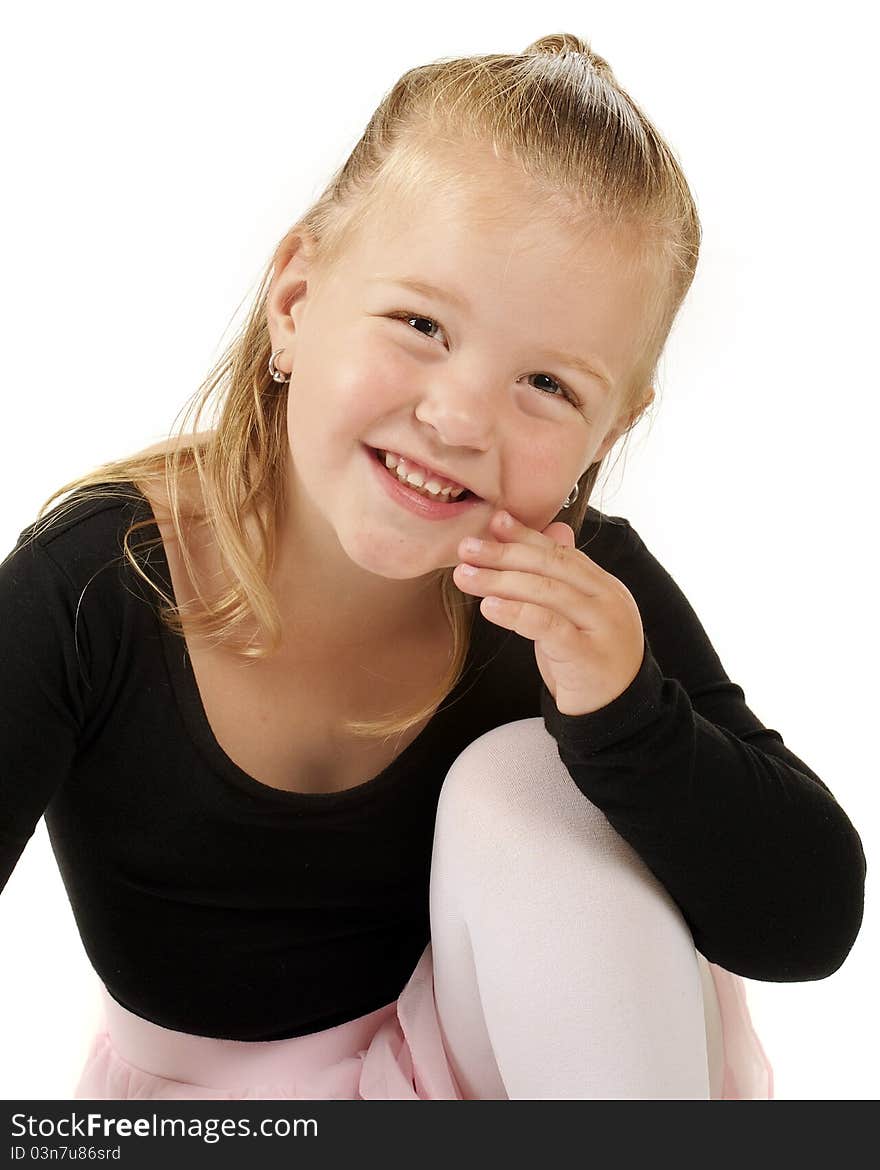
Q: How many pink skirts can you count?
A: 1